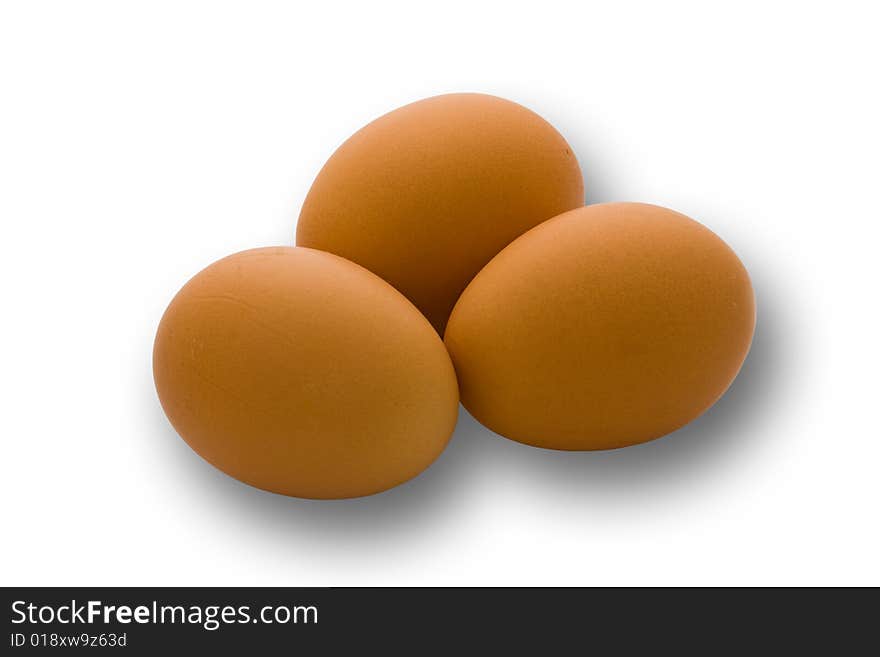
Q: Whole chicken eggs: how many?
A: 3